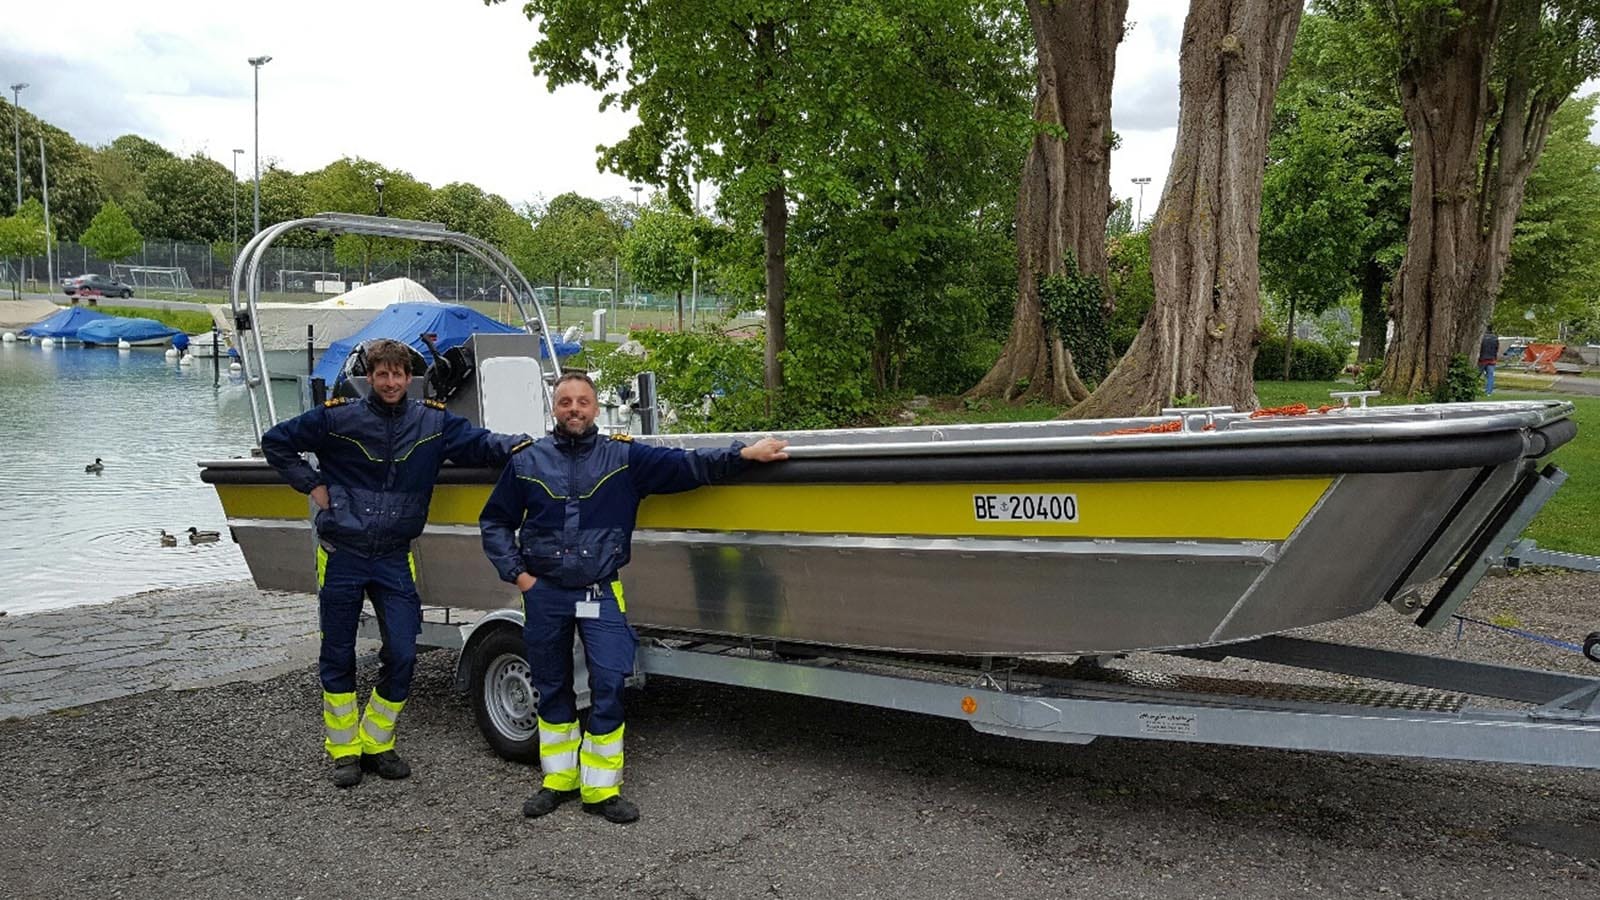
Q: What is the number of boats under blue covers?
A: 3